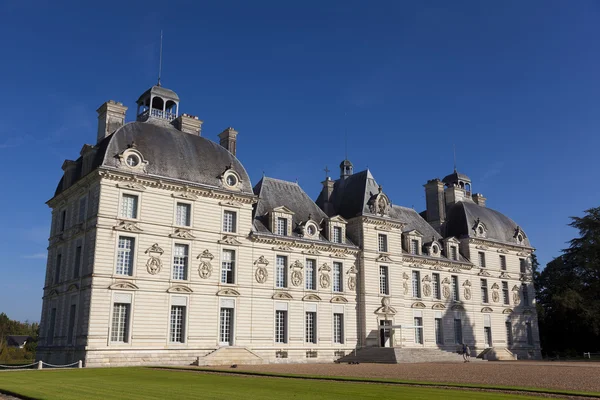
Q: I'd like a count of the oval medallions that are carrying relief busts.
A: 12